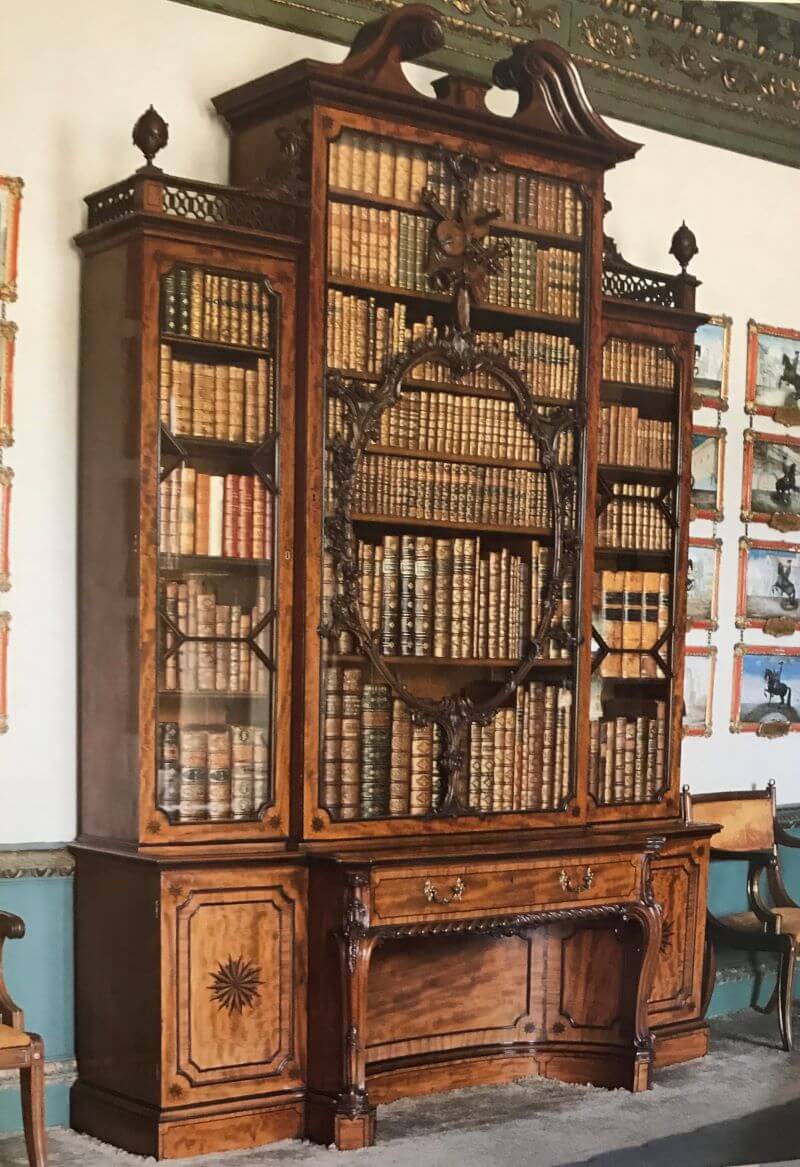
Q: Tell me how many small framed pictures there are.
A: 12